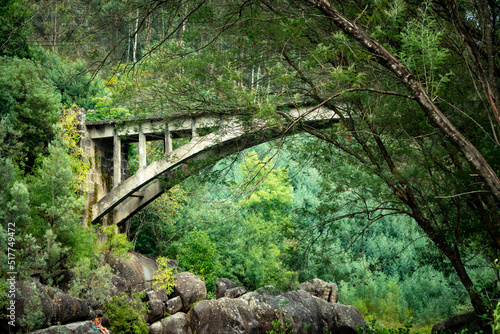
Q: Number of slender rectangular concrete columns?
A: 4